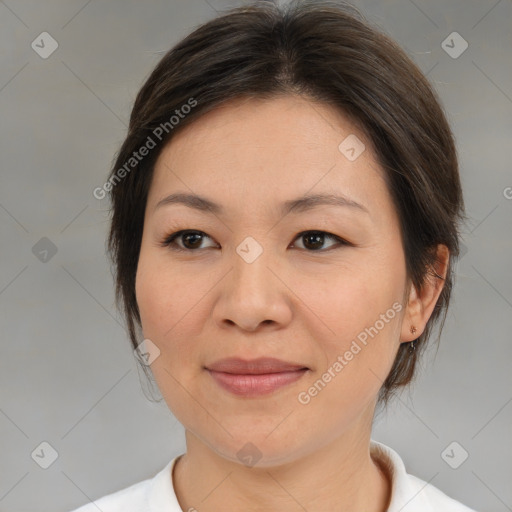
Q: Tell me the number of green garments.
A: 0